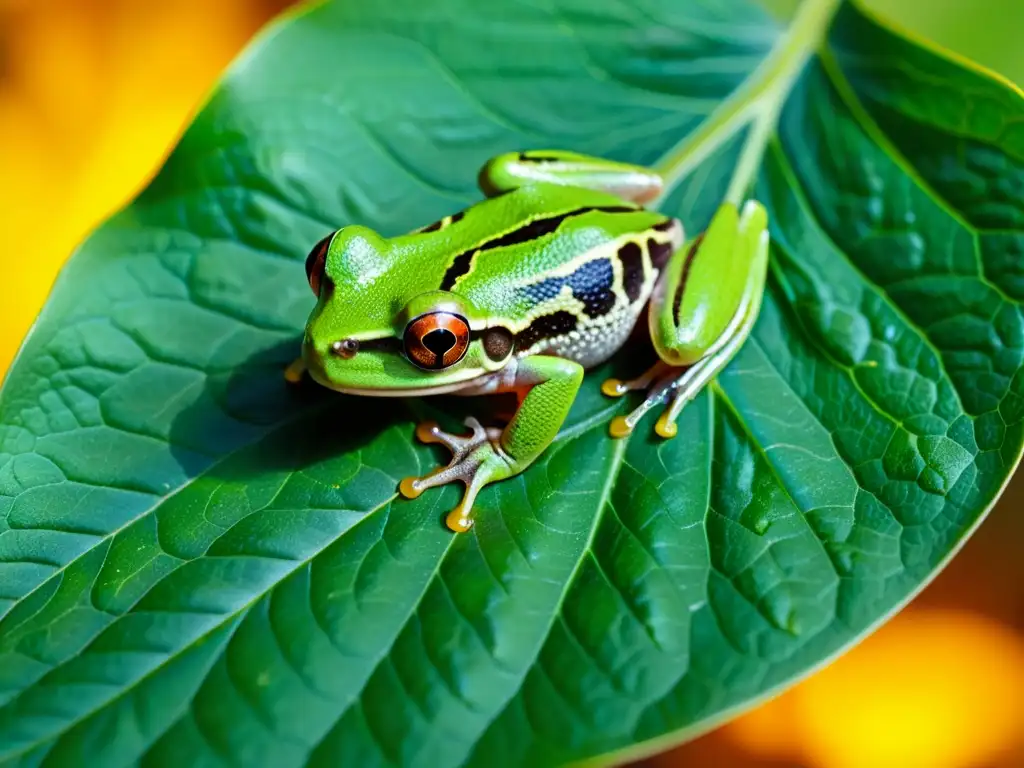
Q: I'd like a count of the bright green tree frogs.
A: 1